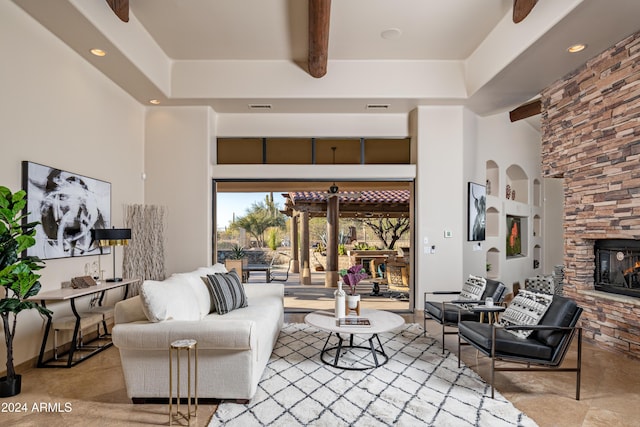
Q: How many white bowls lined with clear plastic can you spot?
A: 0